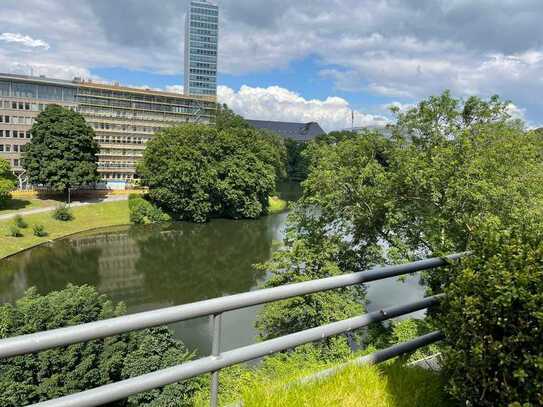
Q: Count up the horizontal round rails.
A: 3